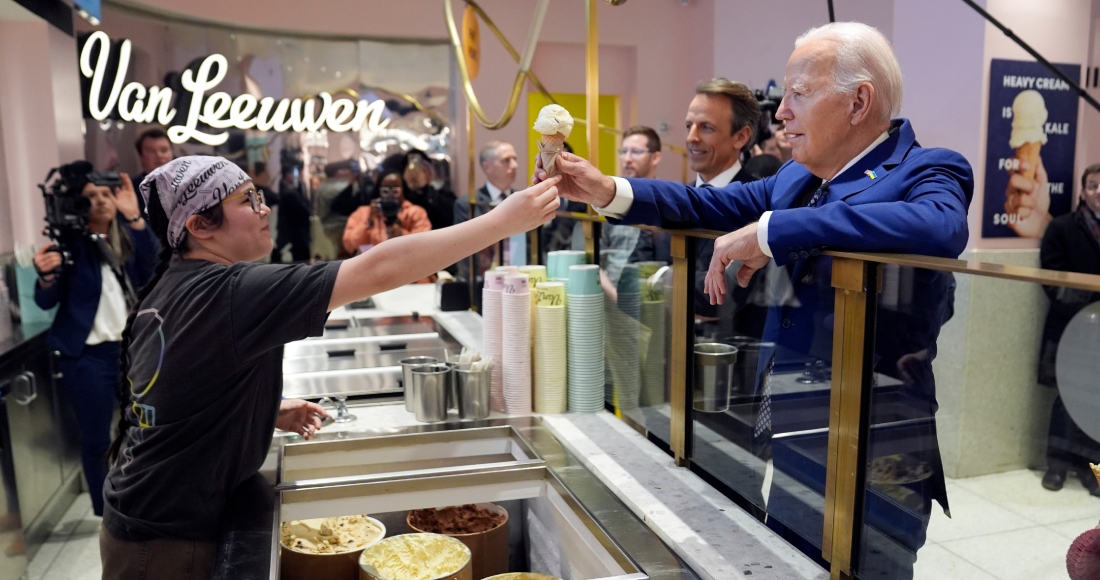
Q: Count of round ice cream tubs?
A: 4